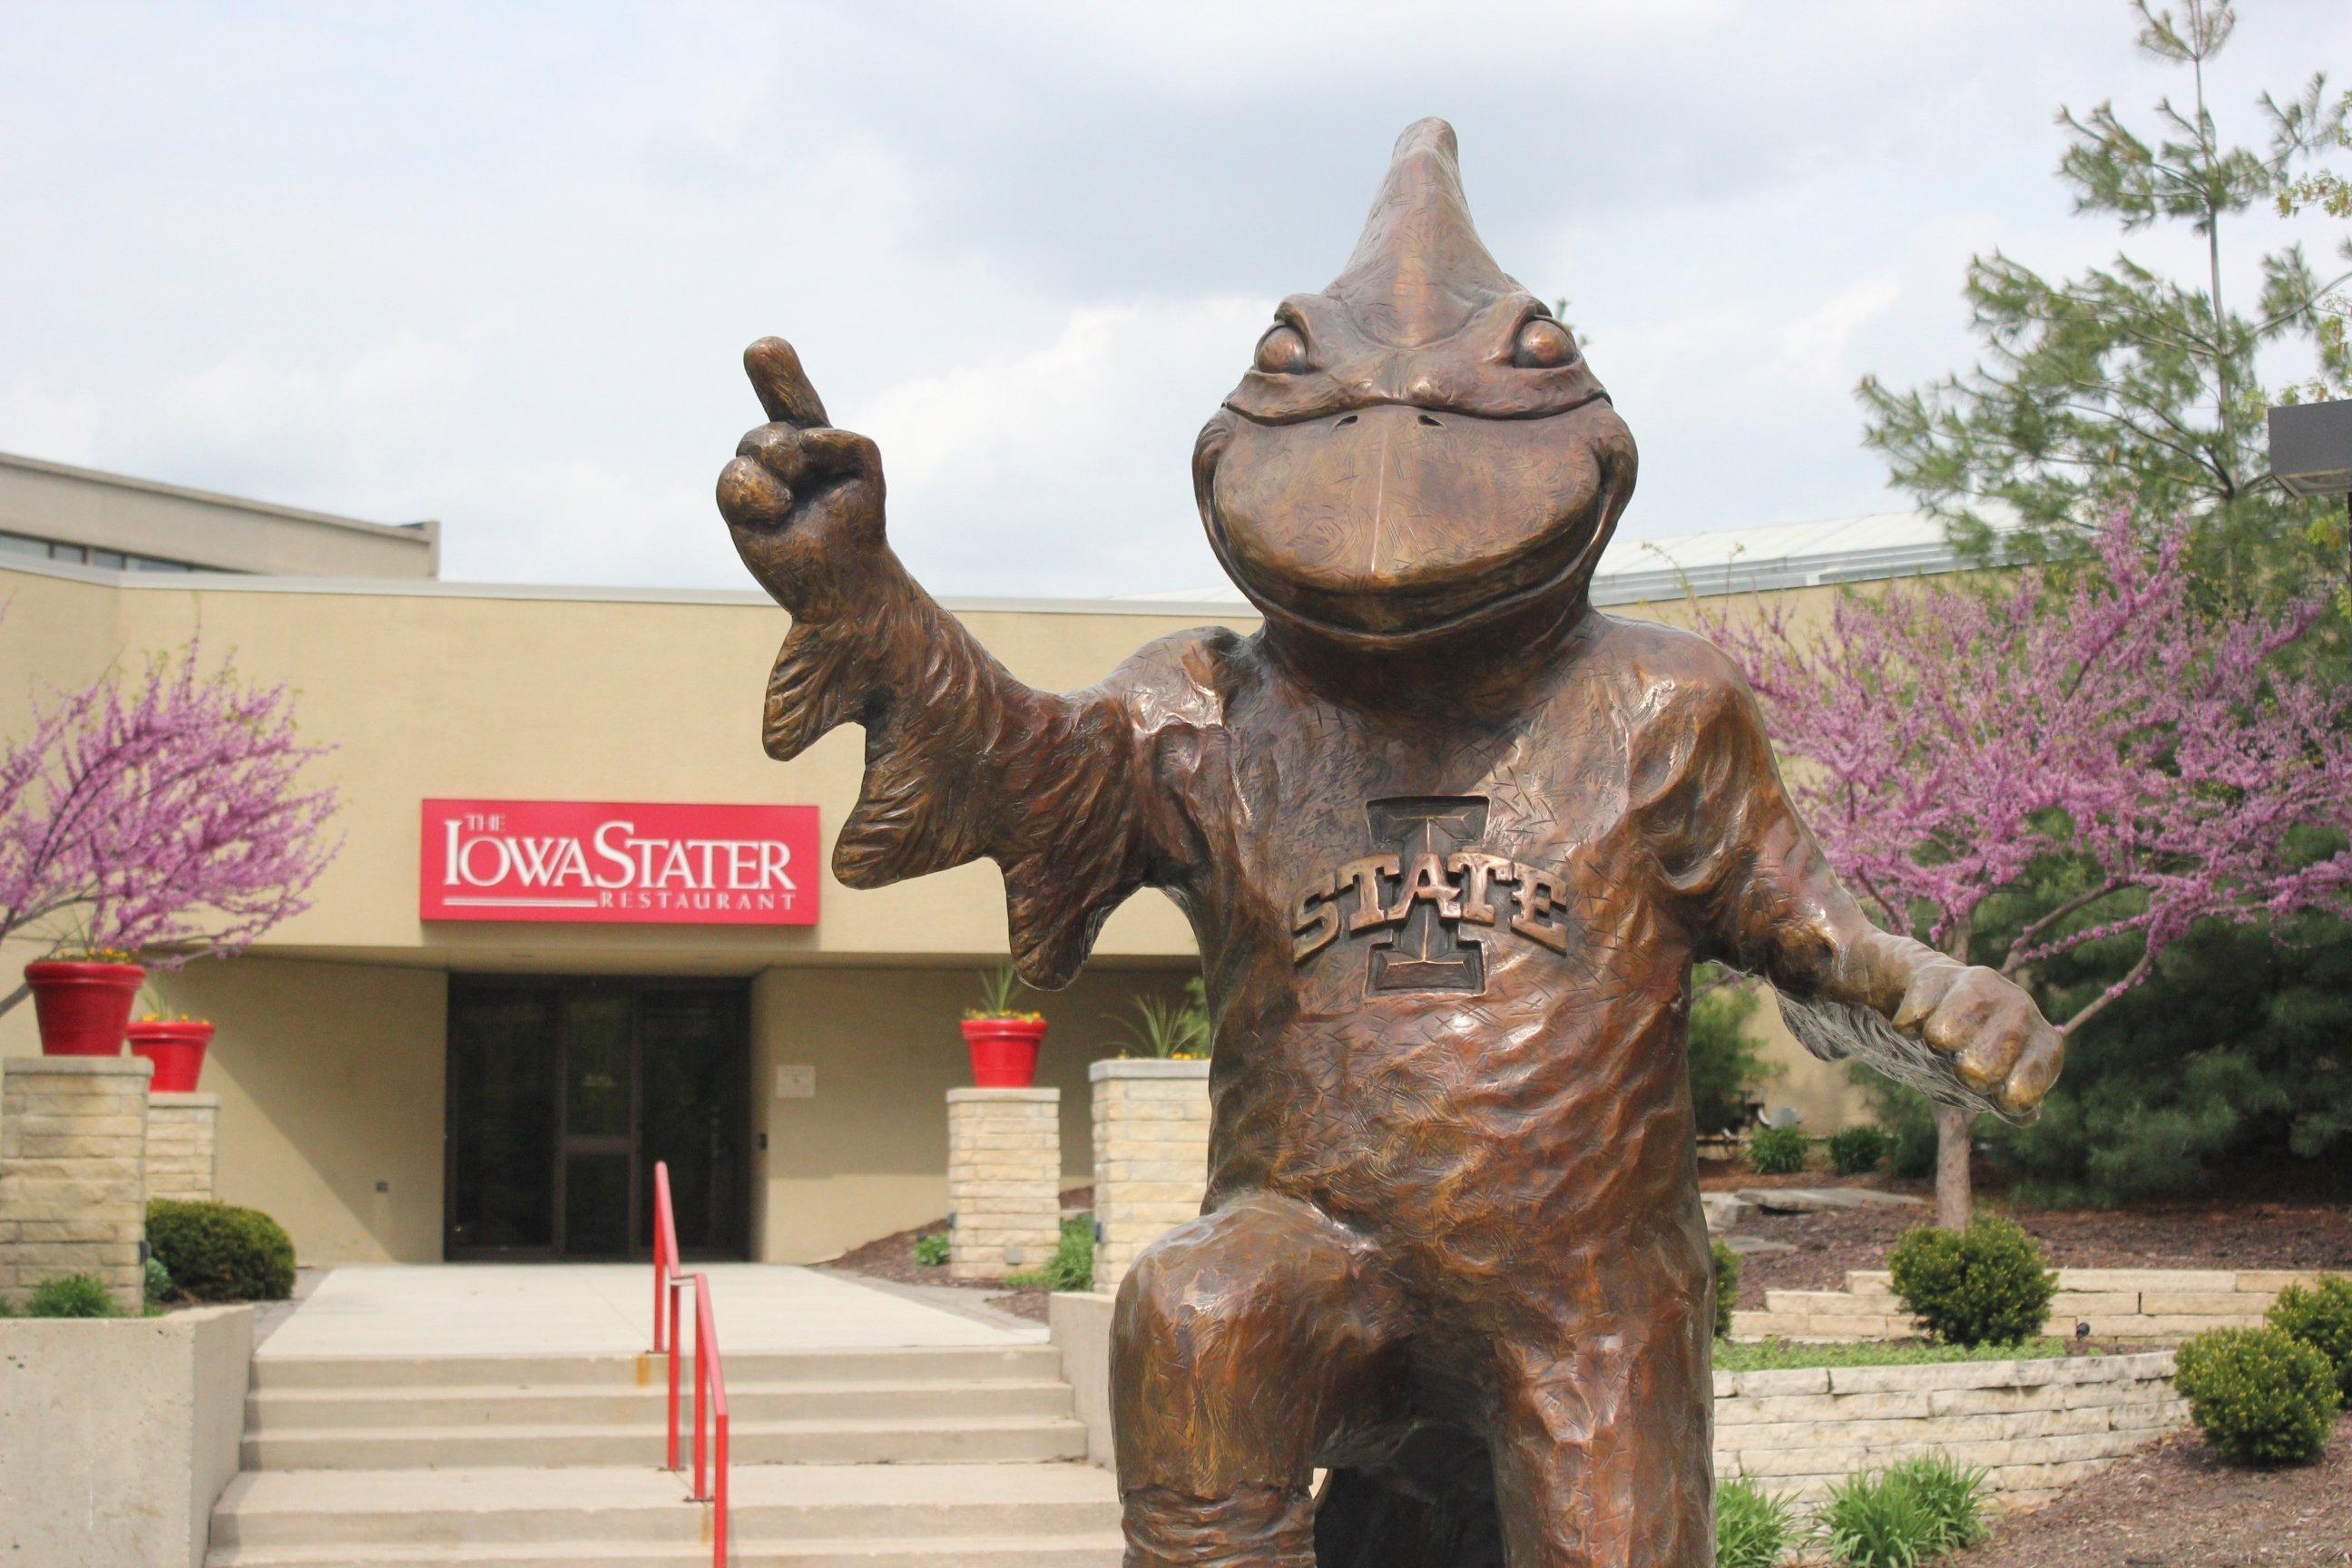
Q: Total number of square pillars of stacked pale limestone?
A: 4